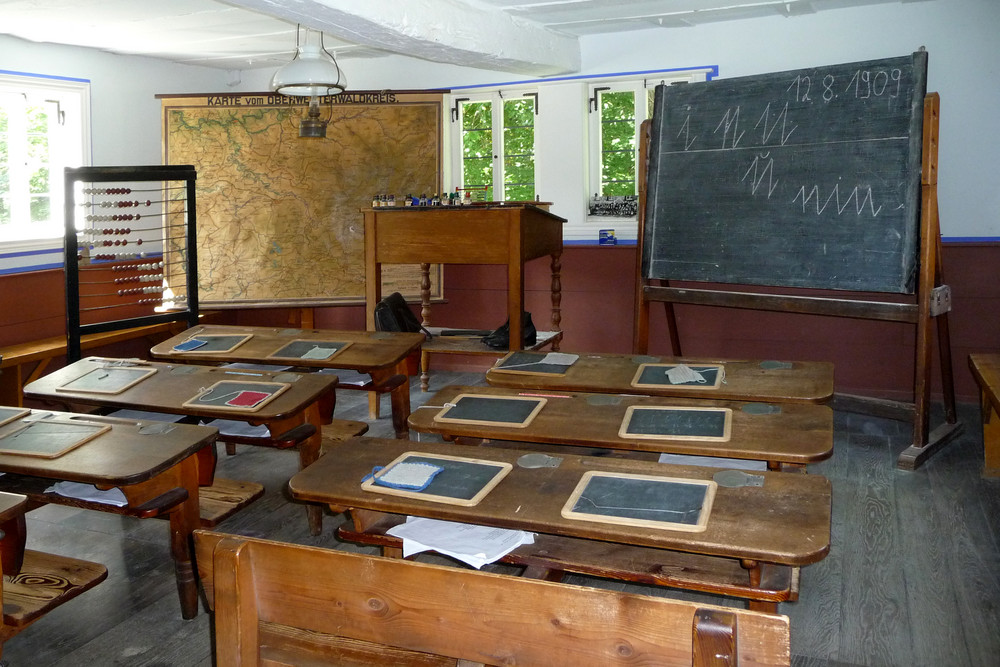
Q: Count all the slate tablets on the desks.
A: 12